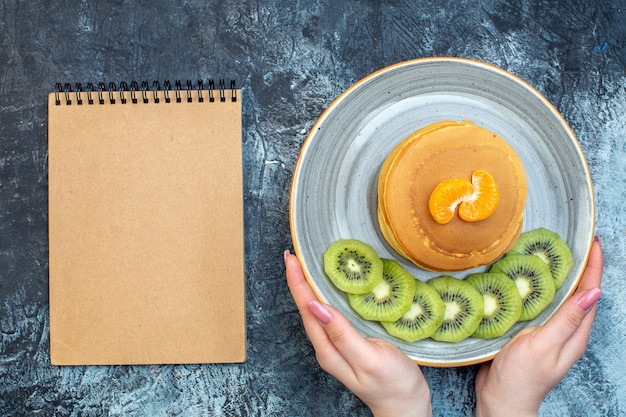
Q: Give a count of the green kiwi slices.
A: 7